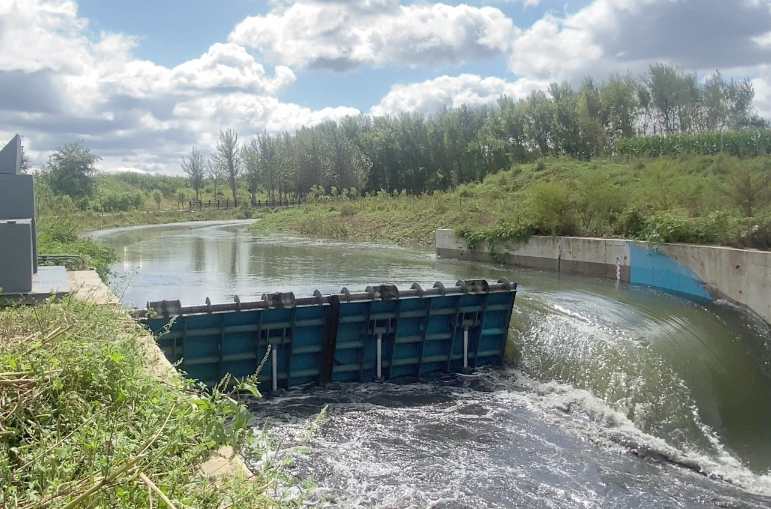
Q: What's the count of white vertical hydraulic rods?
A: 3